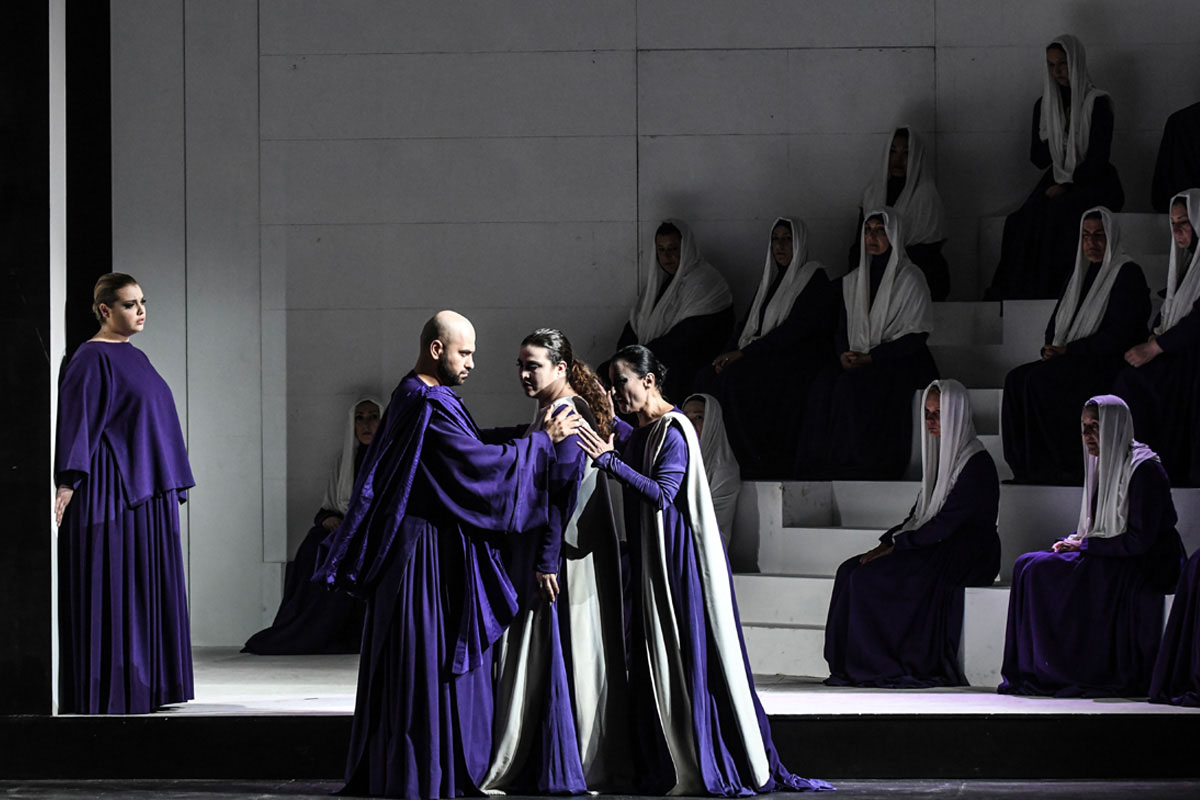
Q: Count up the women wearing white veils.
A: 11